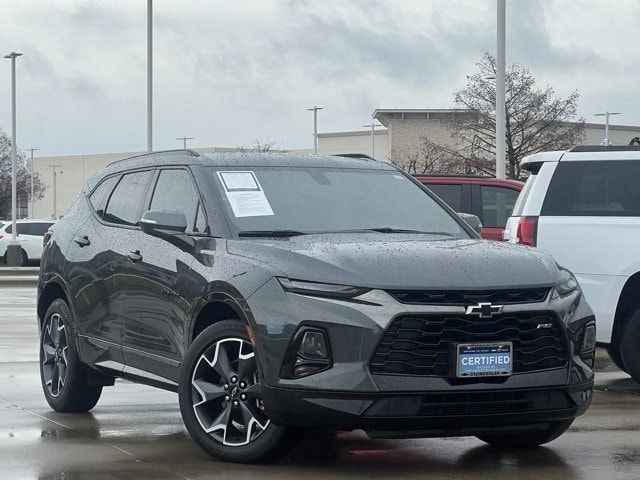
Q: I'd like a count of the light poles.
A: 9